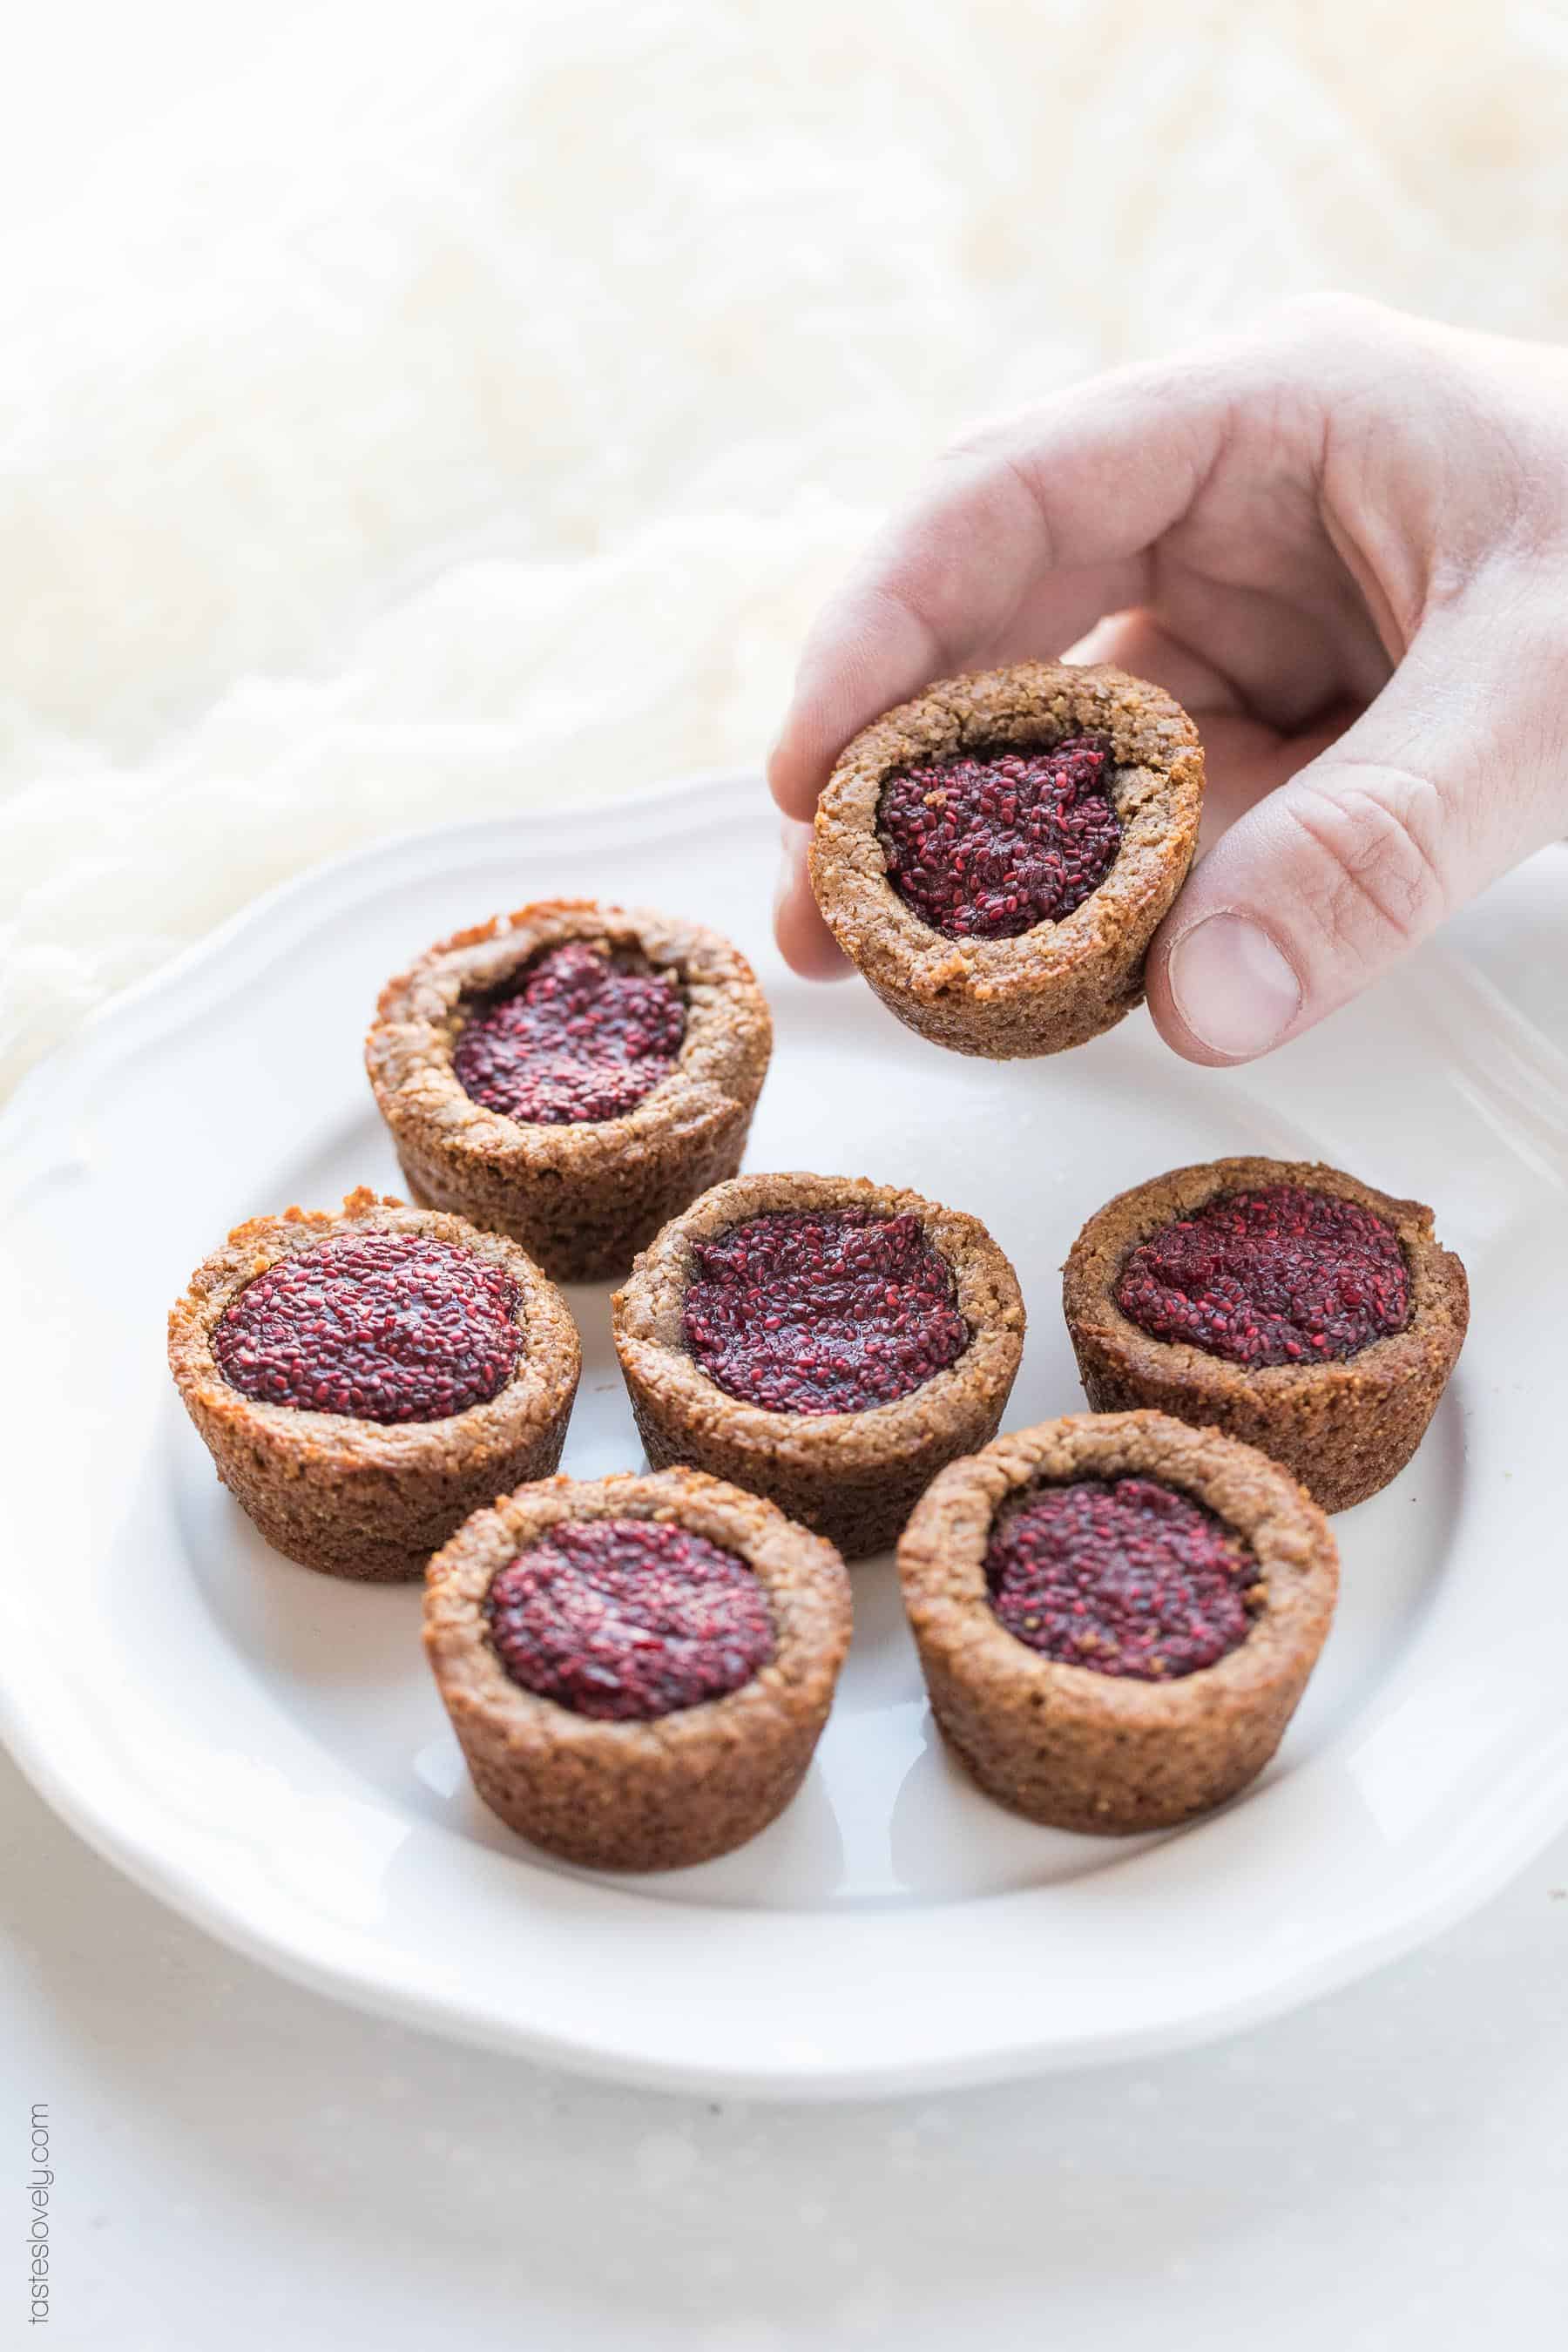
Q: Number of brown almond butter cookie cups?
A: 7